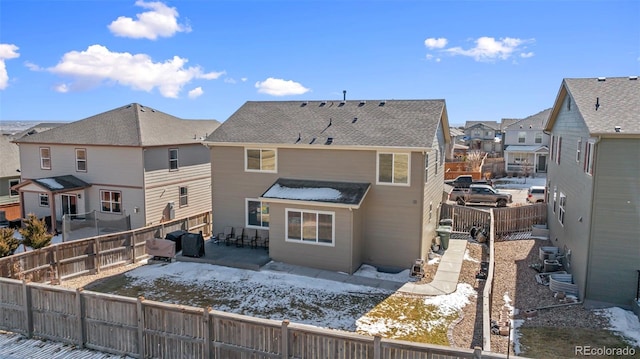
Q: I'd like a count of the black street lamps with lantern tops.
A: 0